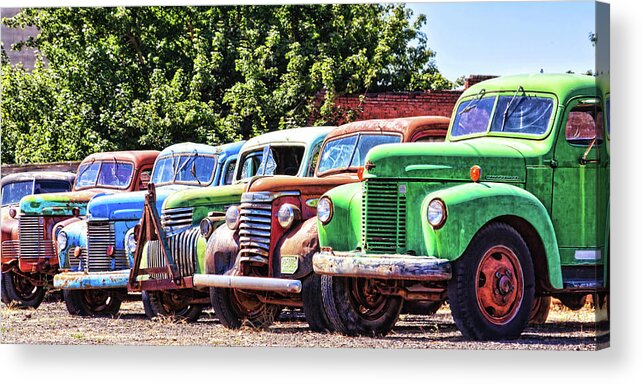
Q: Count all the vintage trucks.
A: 6